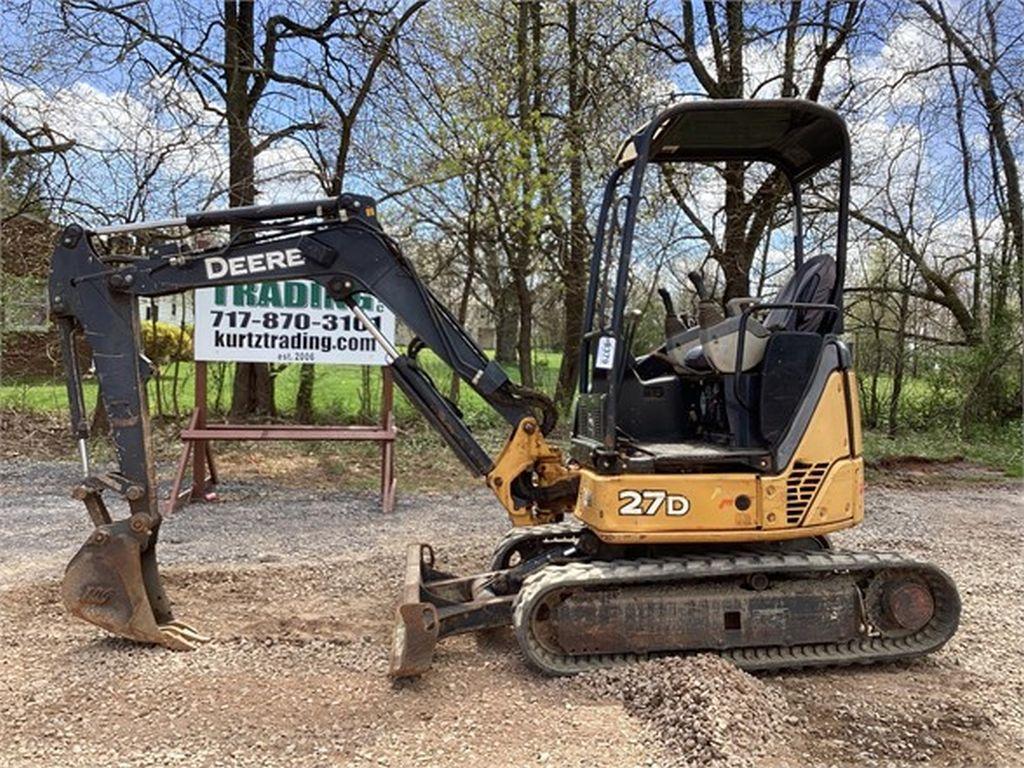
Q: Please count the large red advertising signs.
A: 0